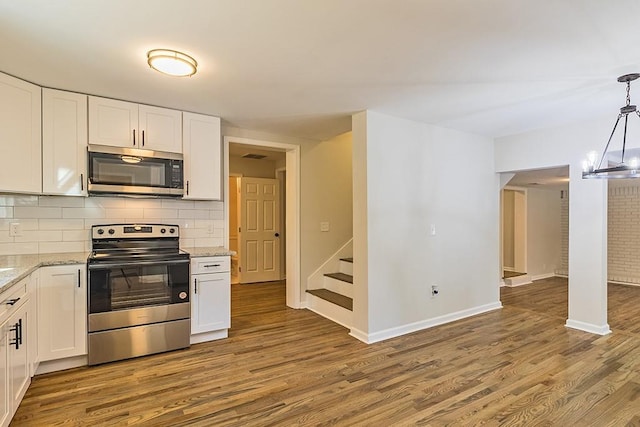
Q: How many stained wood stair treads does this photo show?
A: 3